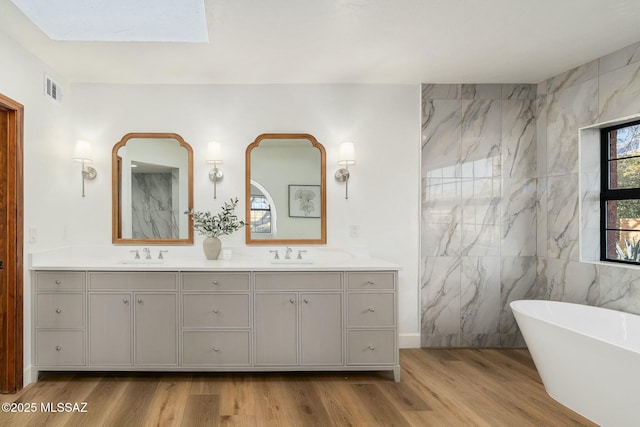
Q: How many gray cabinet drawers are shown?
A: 9